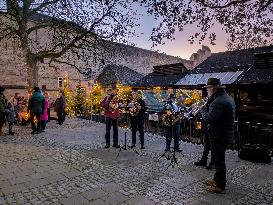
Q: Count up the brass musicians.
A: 5